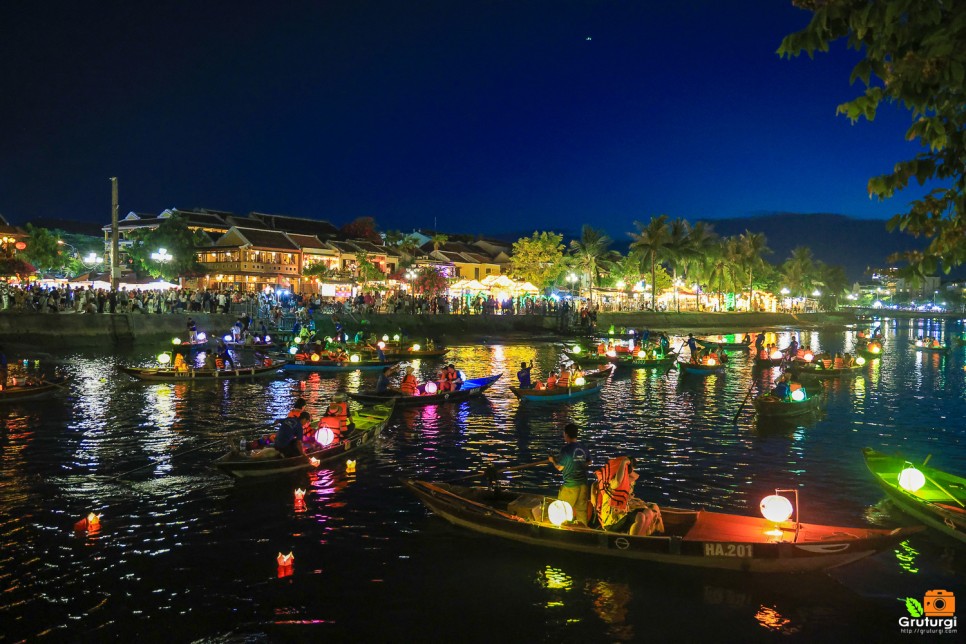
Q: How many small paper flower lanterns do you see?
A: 5